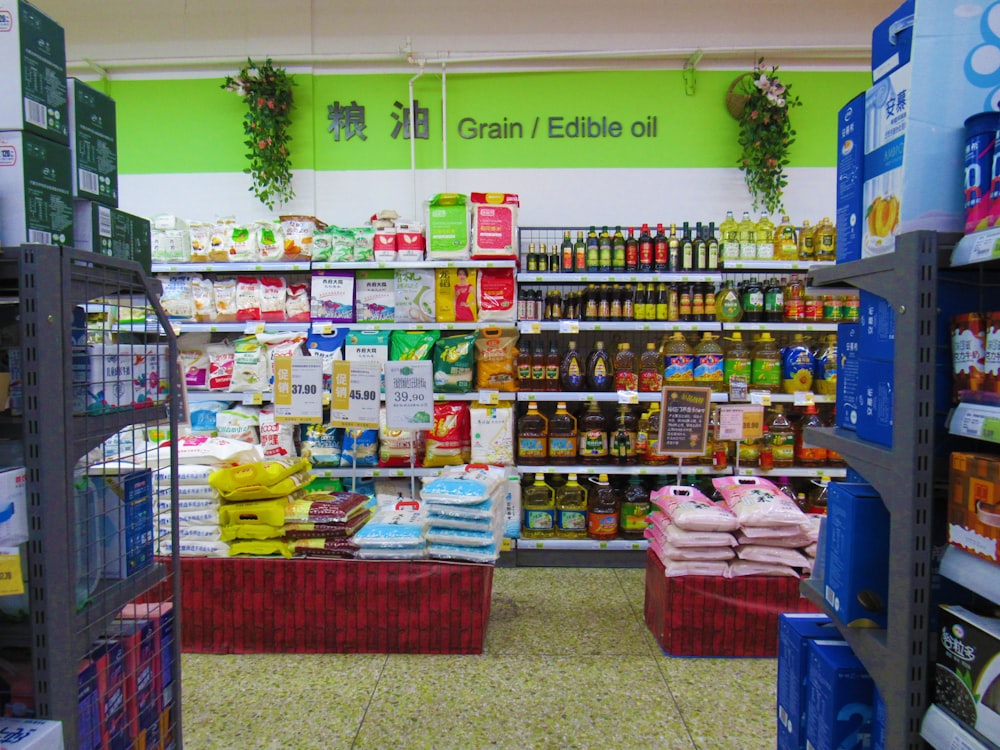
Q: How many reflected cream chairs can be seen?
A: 0